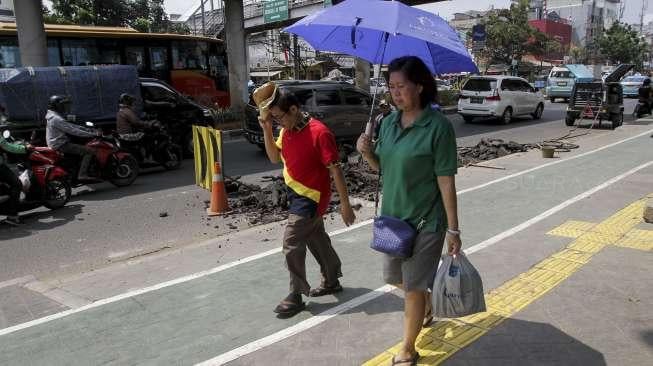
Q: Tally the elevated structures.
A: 1